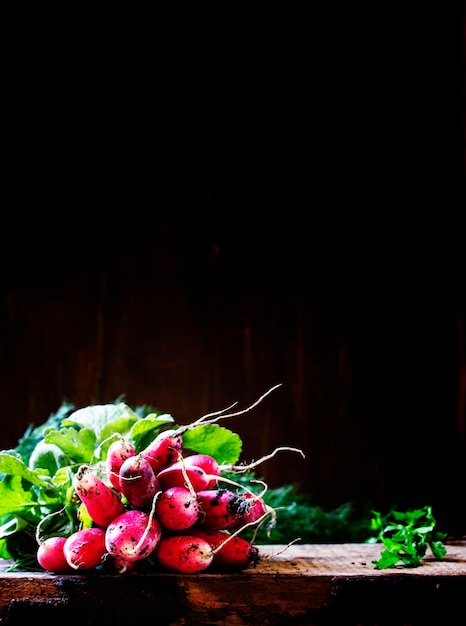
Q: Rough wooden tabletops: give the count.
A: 1